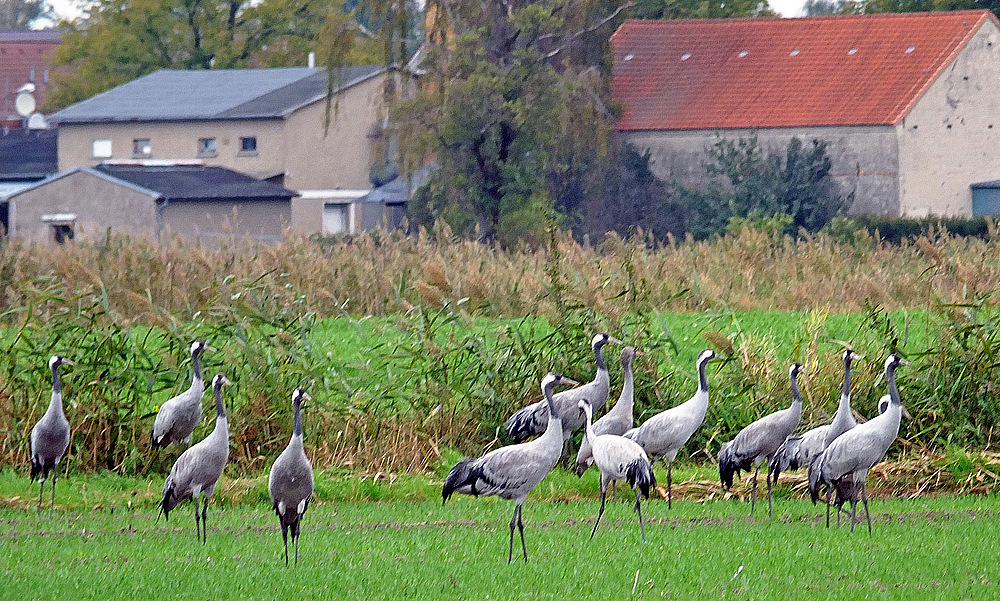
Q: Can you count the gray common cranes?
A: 13